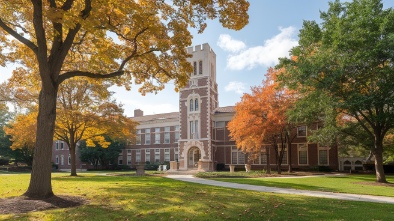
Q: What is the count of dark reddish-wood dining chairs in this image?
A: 0